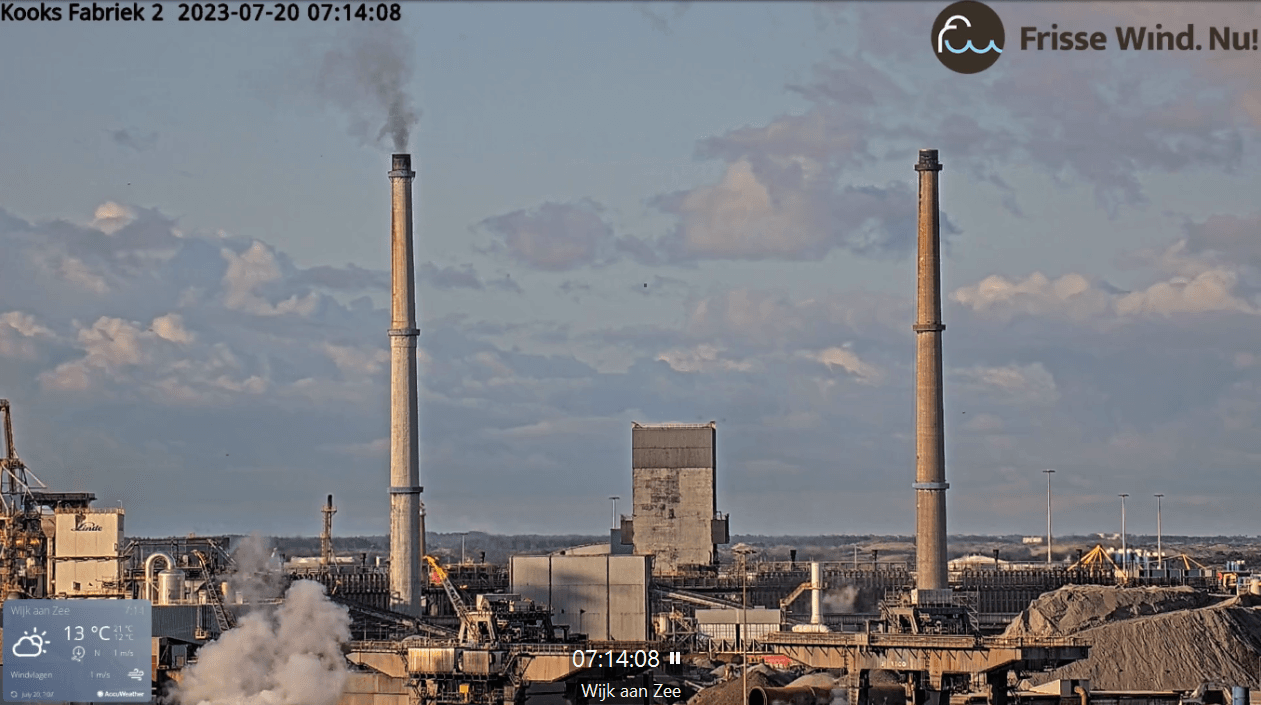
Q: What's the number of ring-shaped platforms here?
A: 6